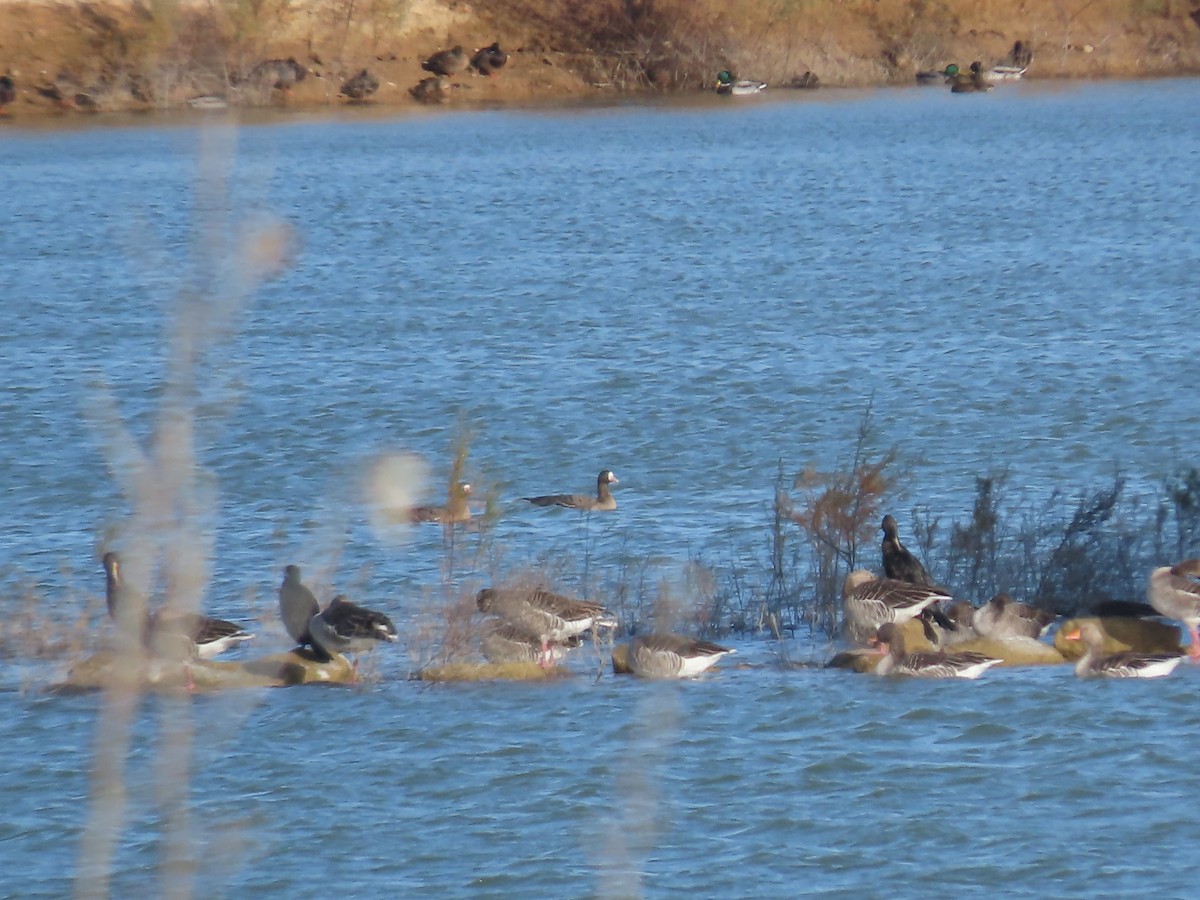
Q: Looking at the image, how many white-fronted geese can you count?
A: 2